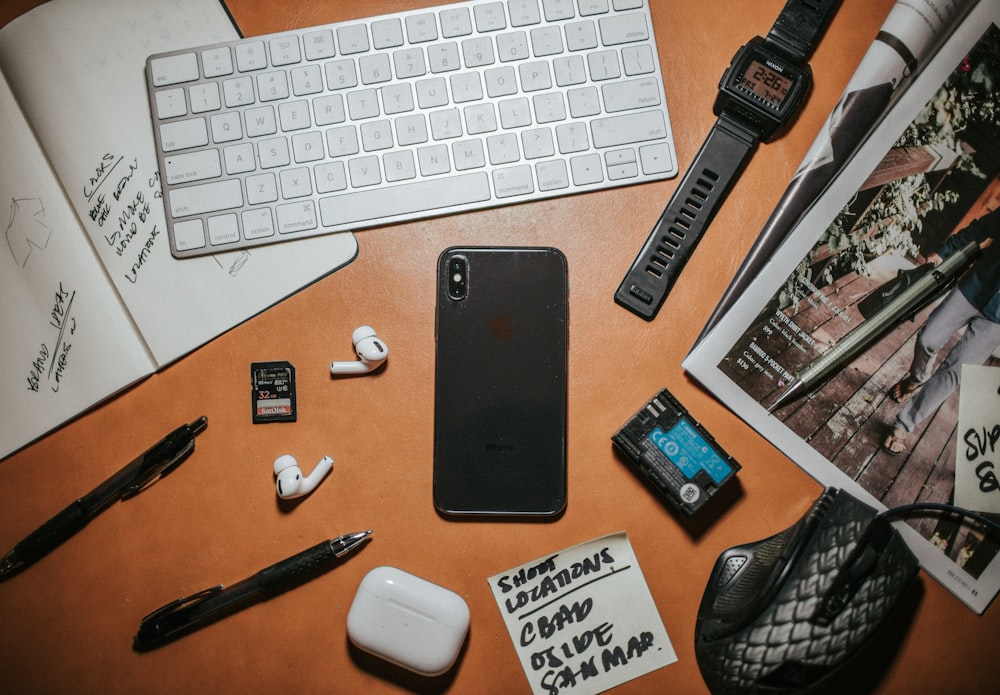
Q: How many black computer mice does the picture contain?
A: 1